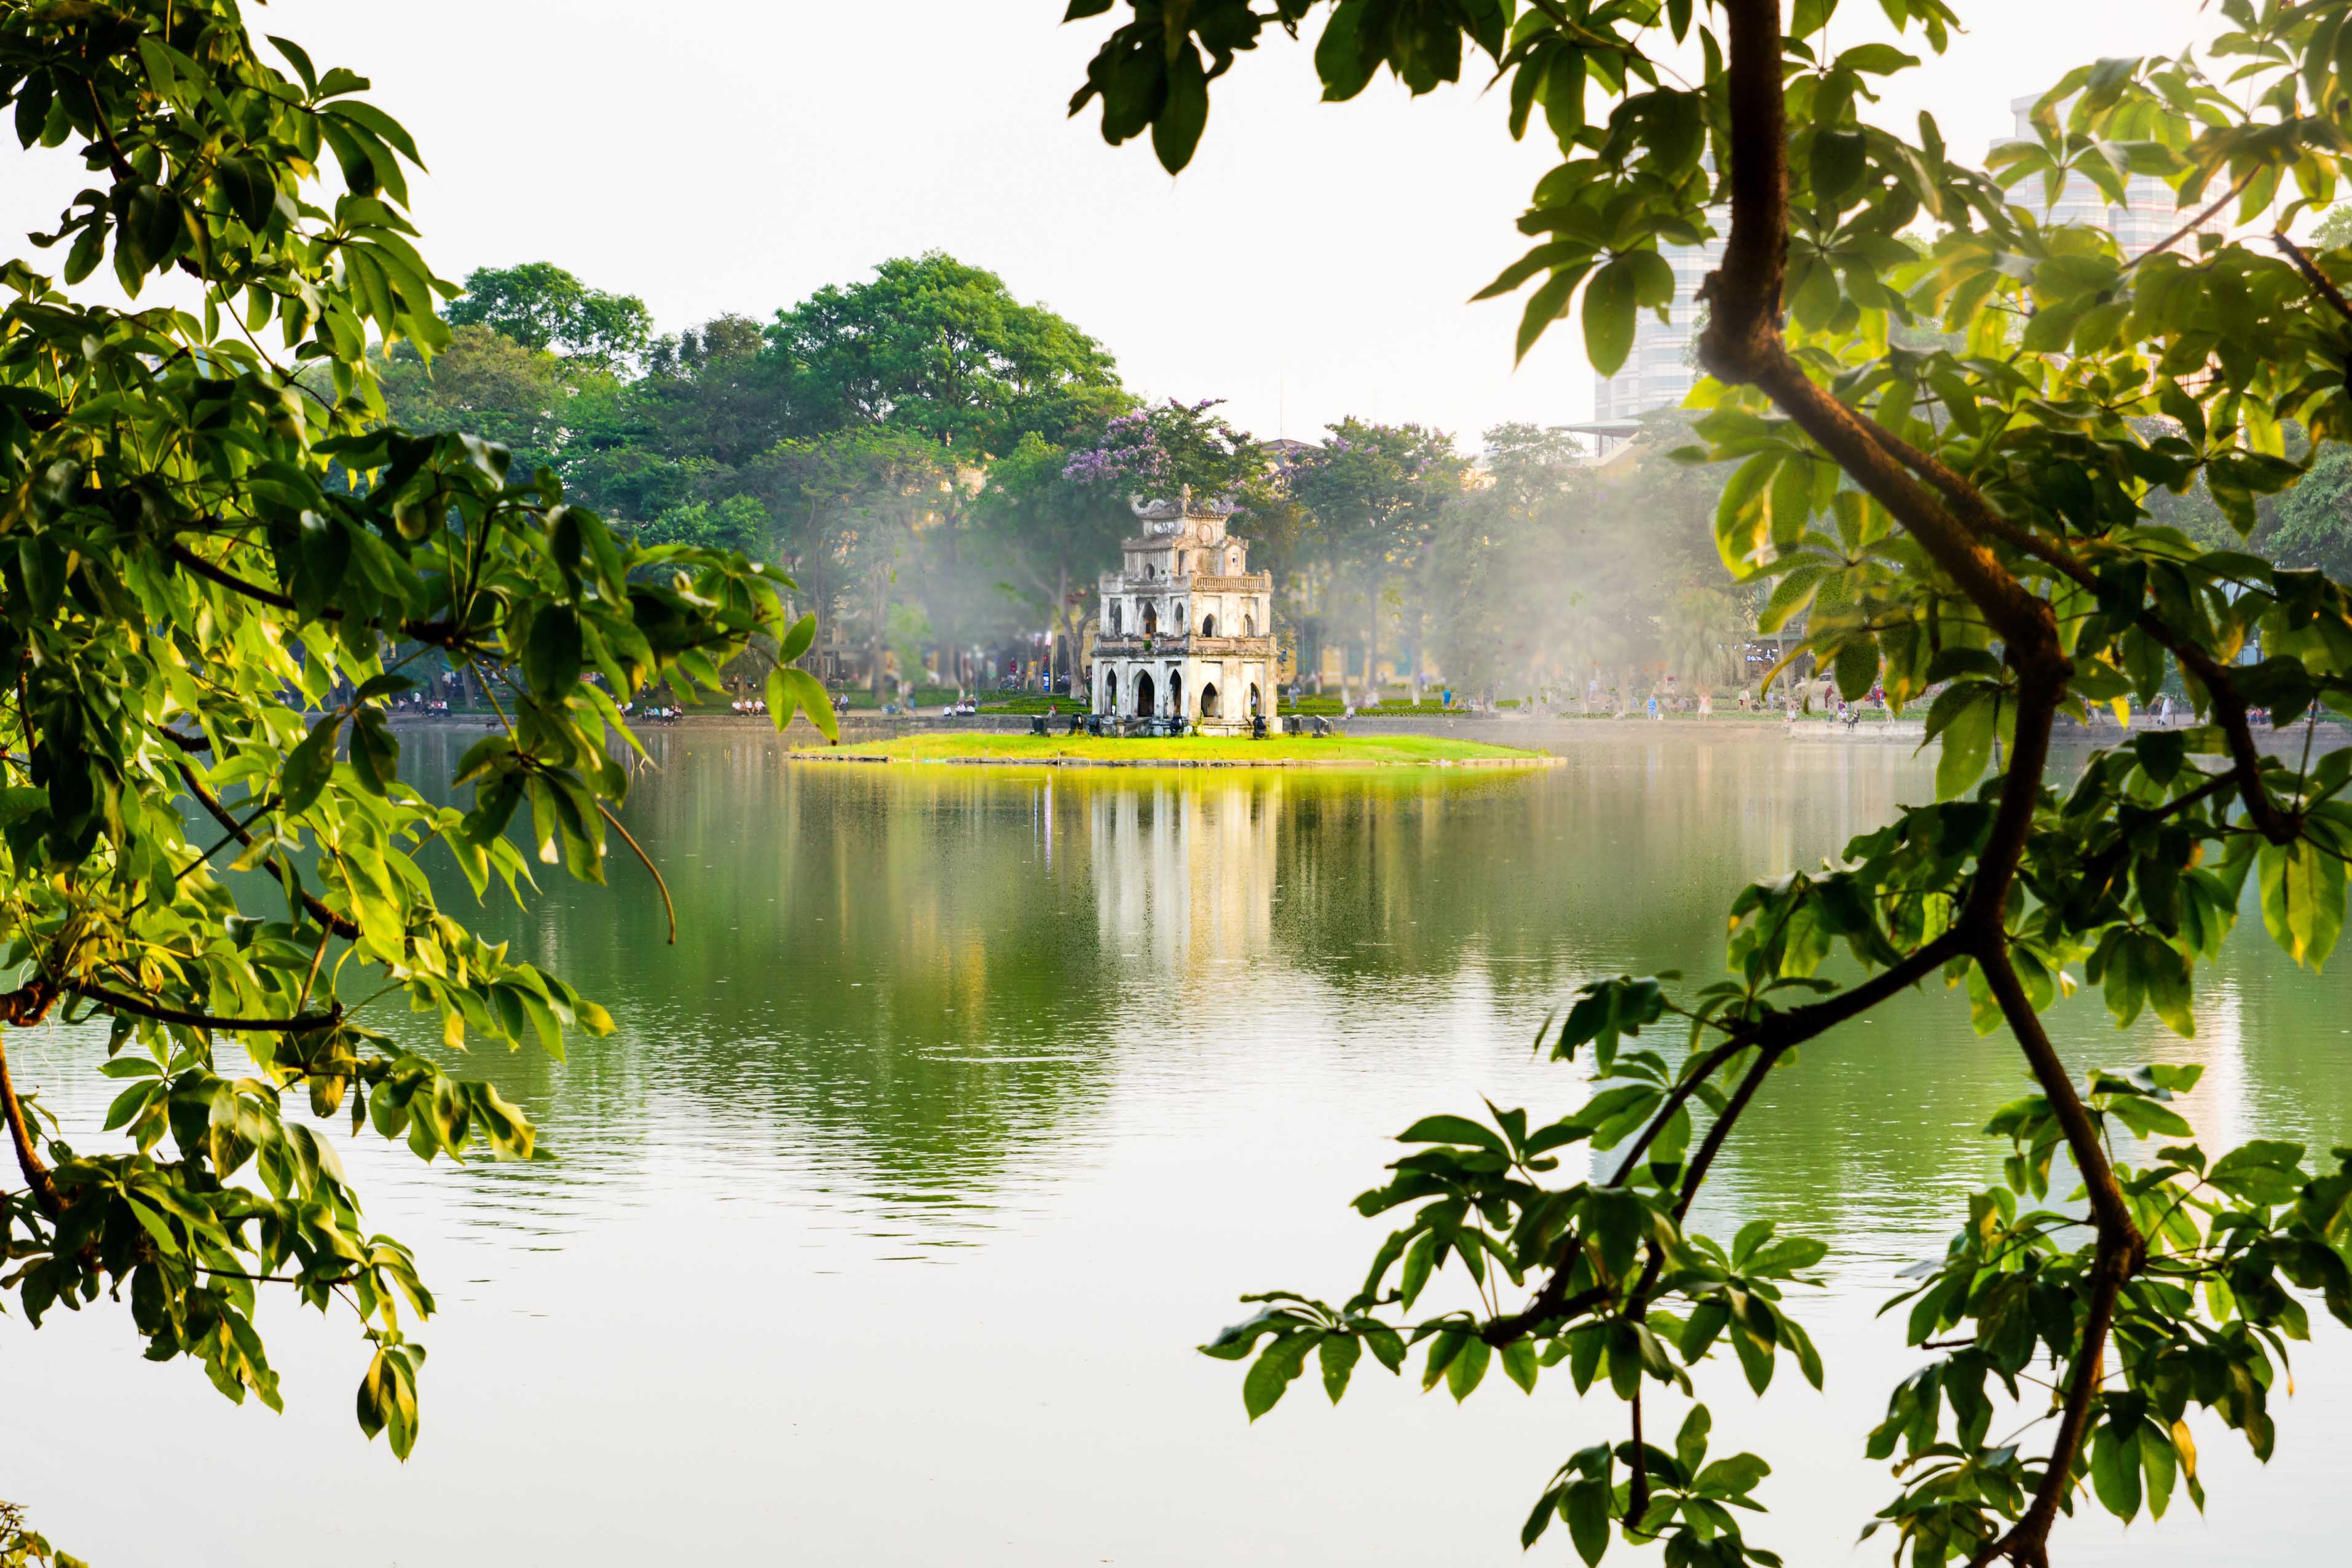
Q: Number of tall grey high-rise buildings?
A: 2